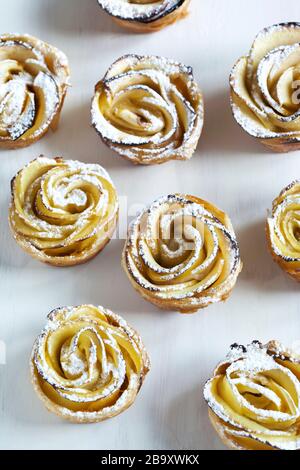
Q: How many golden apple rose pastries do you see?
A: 9